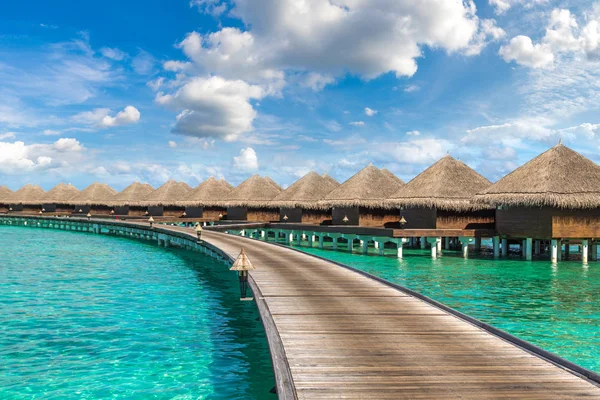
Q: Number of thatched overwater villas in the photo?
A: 12